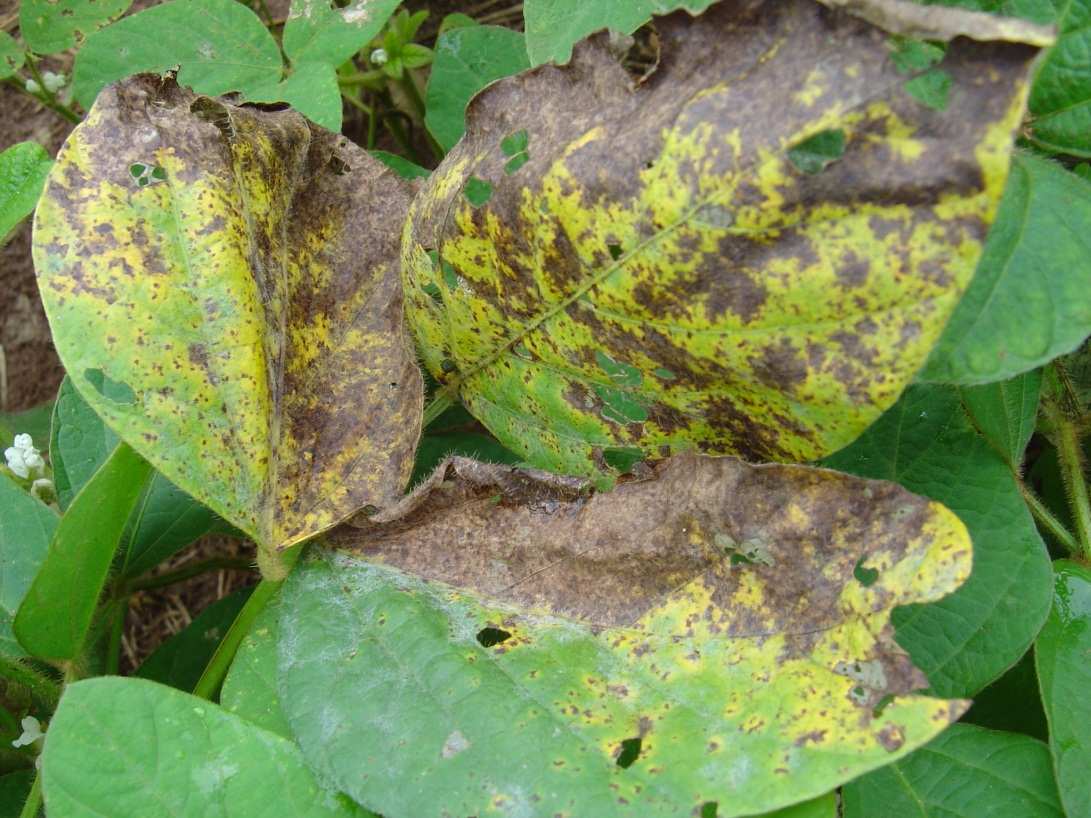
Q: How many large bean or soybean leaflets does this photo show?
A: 3